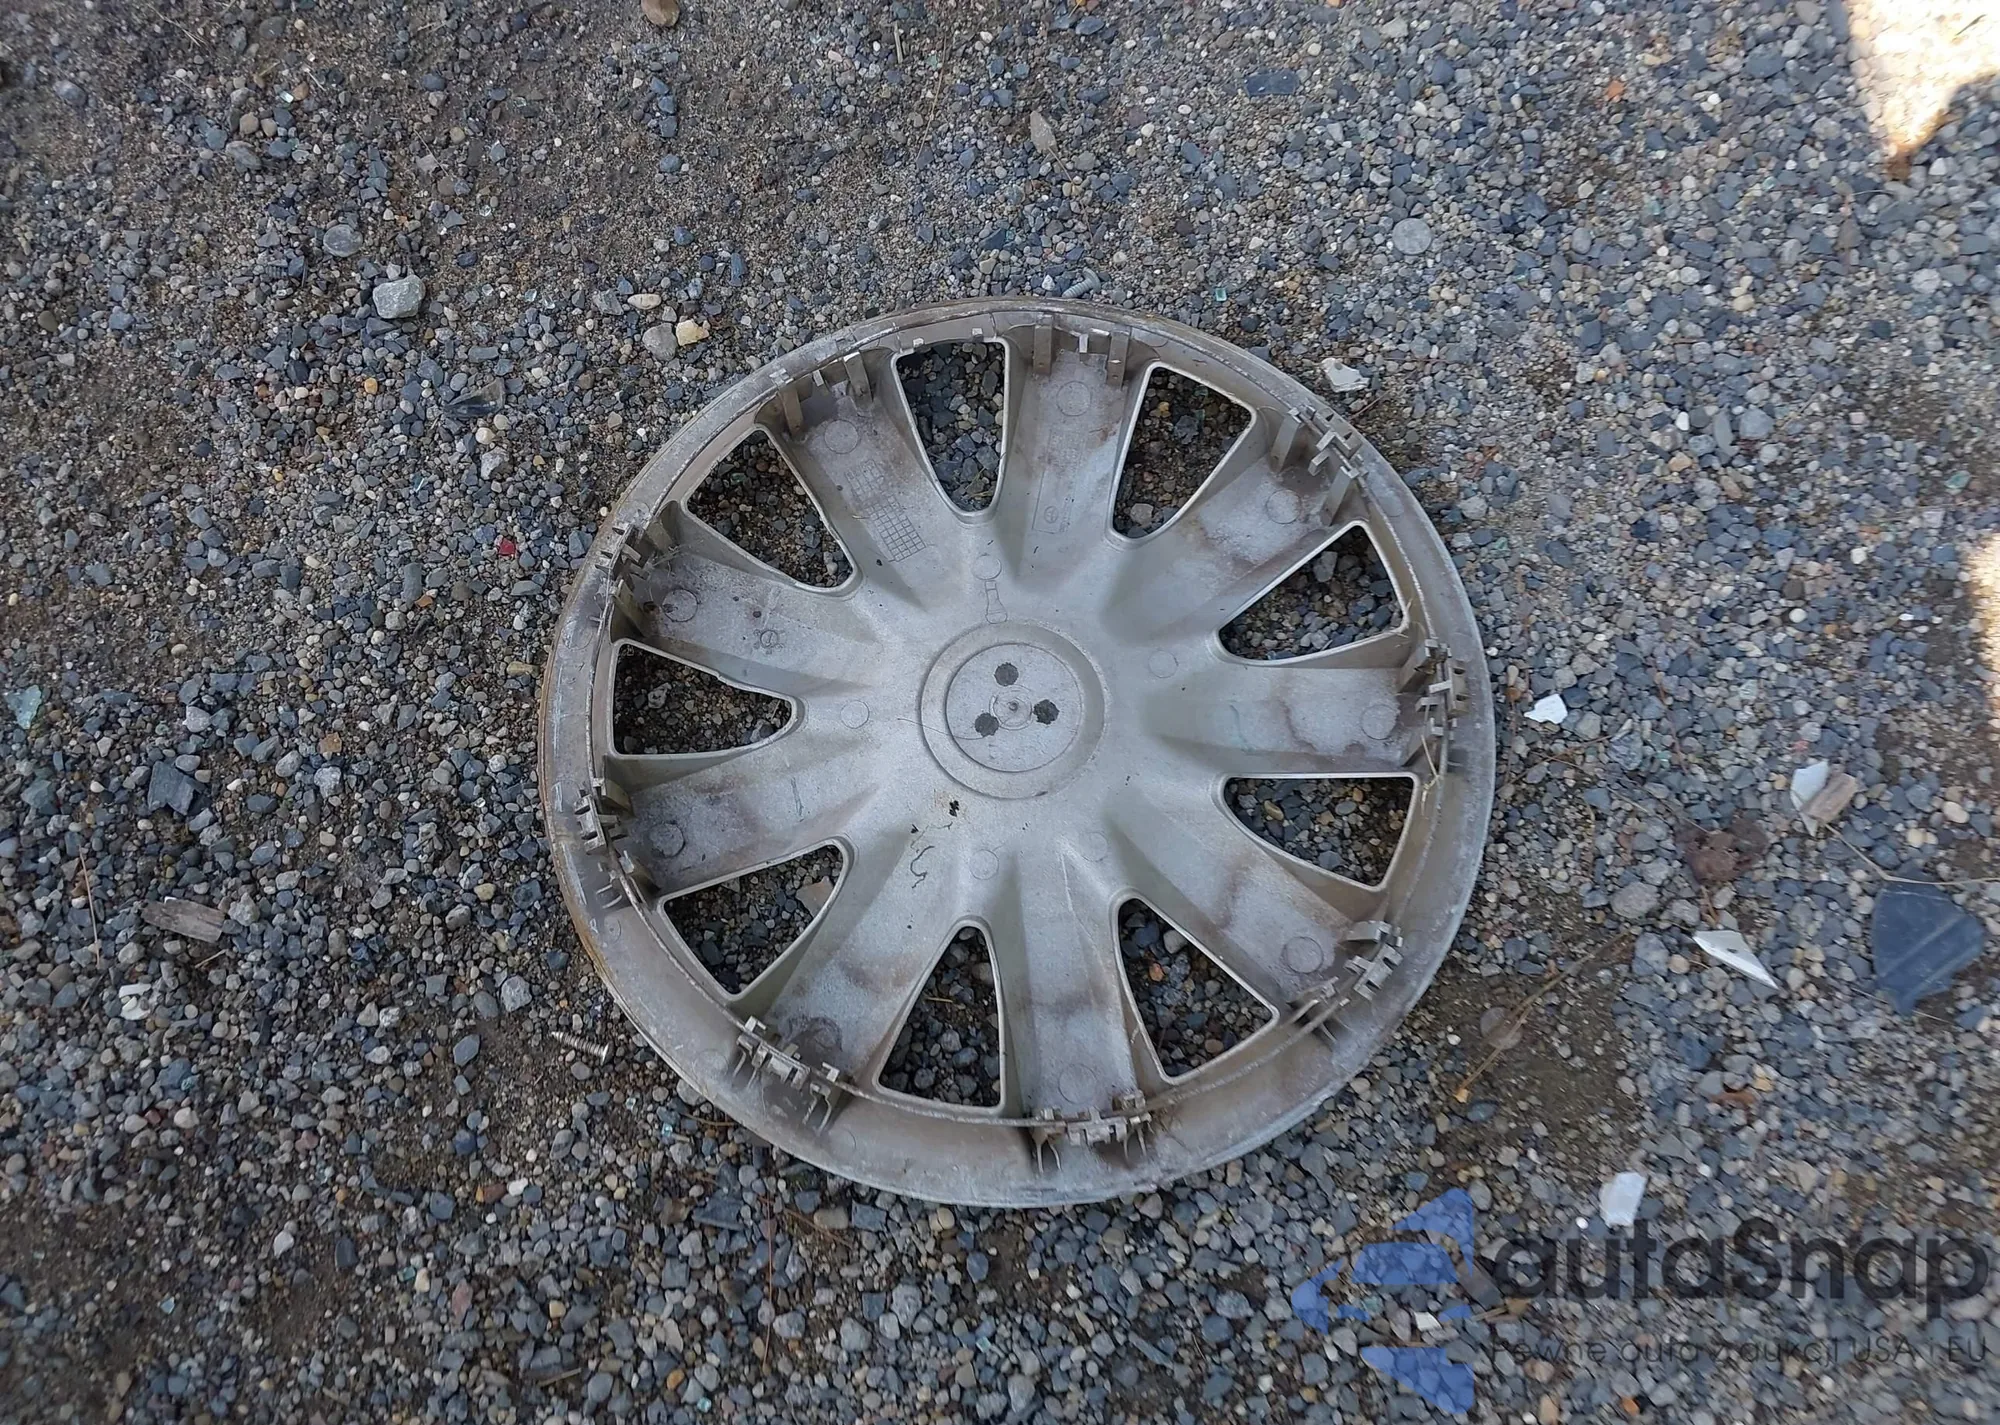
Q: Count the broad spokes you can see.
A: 9